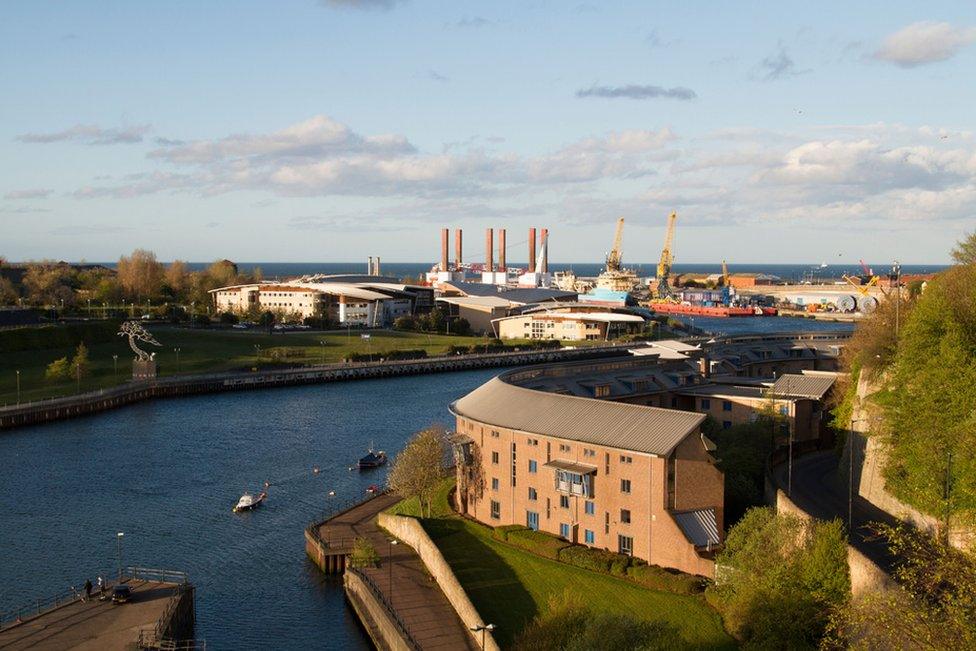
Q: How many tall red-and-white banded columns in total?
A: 6